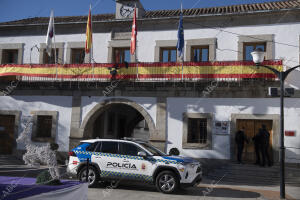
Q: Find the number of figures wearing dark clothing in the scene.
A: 3